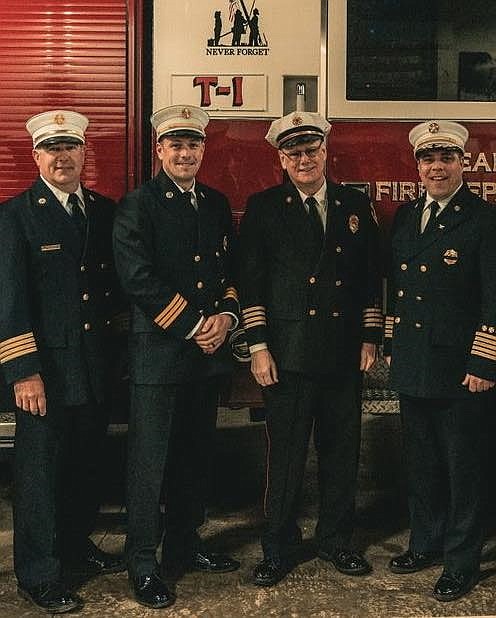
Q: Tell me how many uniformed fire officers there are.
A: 4